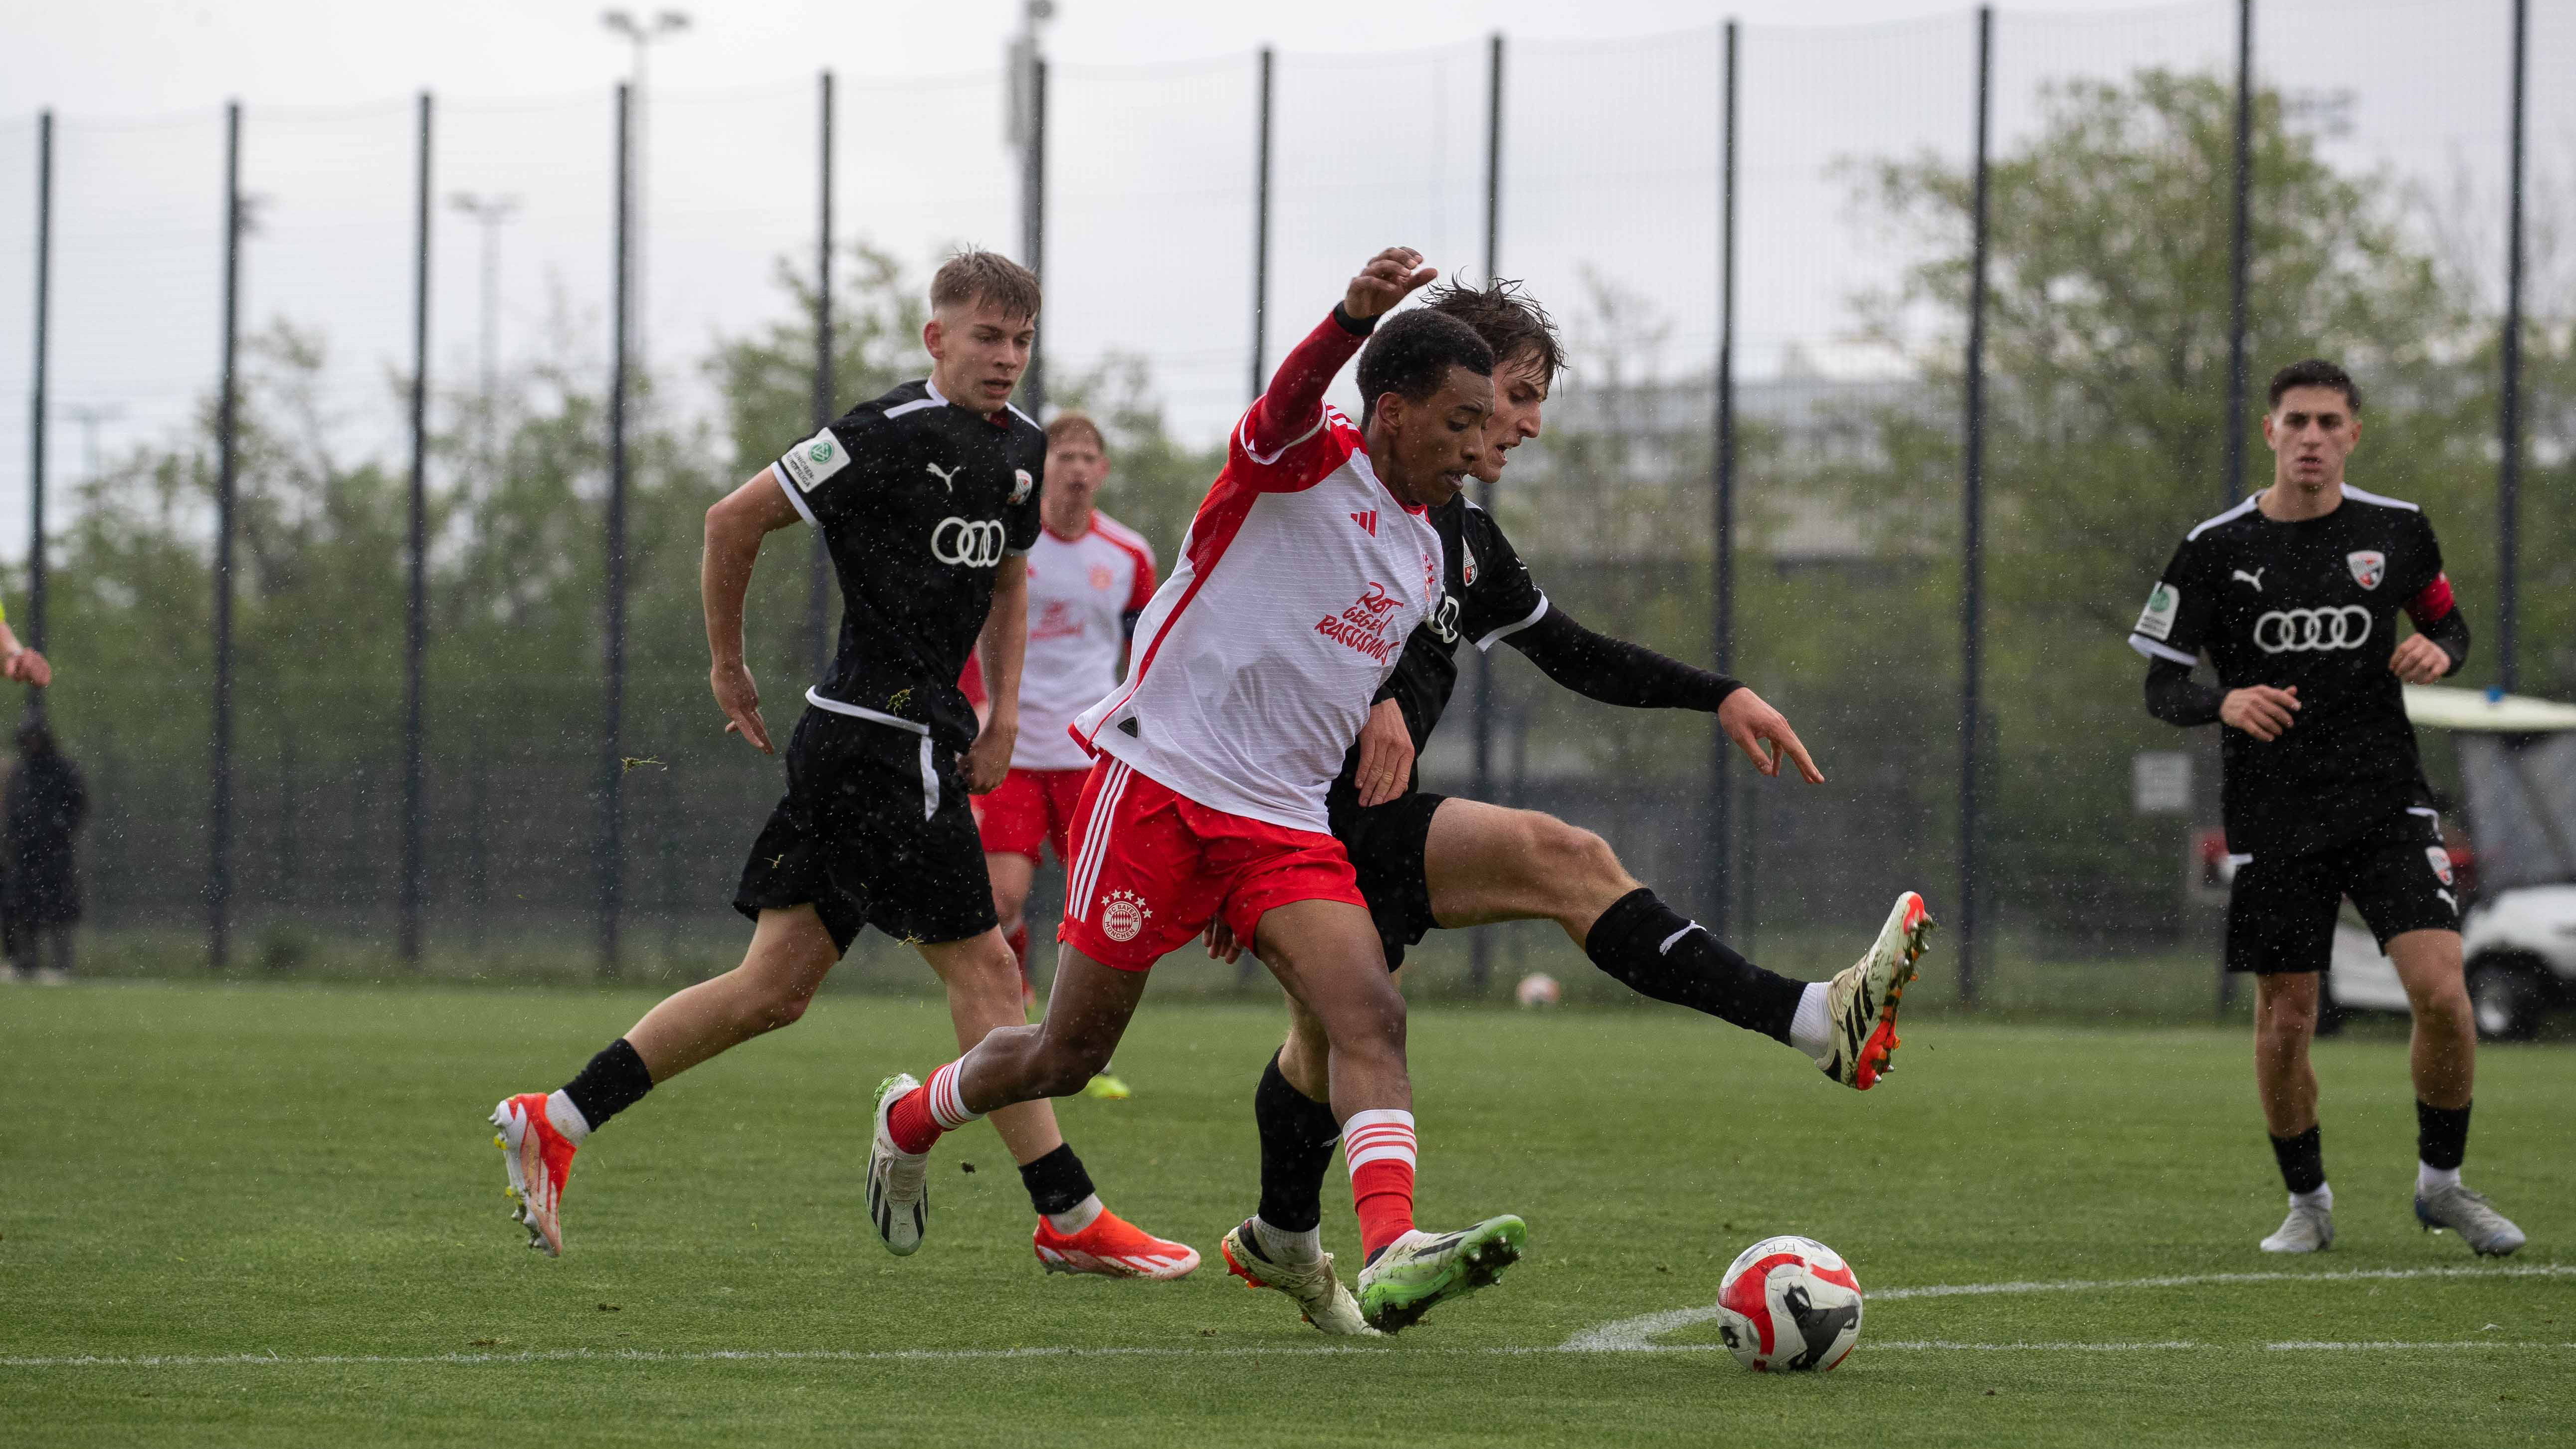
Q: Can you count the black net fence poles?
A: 12